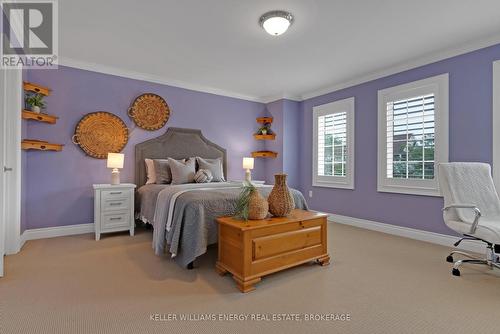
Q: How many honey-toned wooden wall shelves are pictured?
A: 6